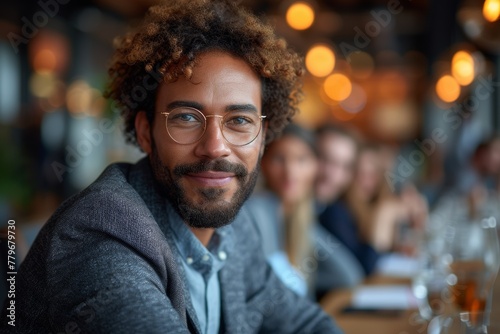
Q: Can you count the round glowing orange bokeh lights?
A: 6